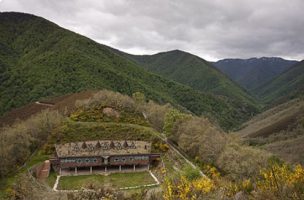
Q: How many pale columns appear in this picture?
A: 7